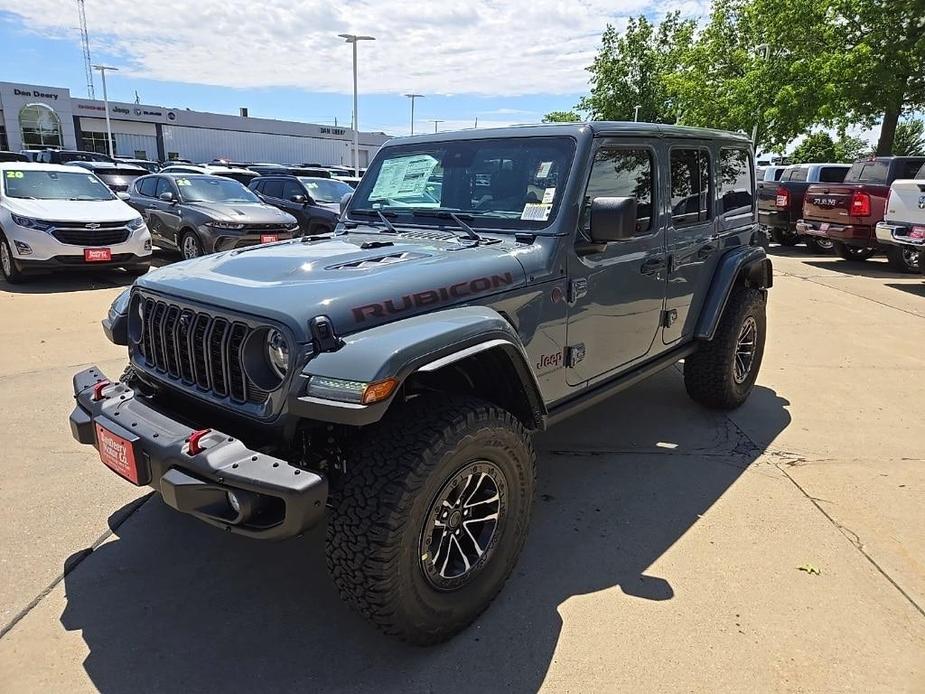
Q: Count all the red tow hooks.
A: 2